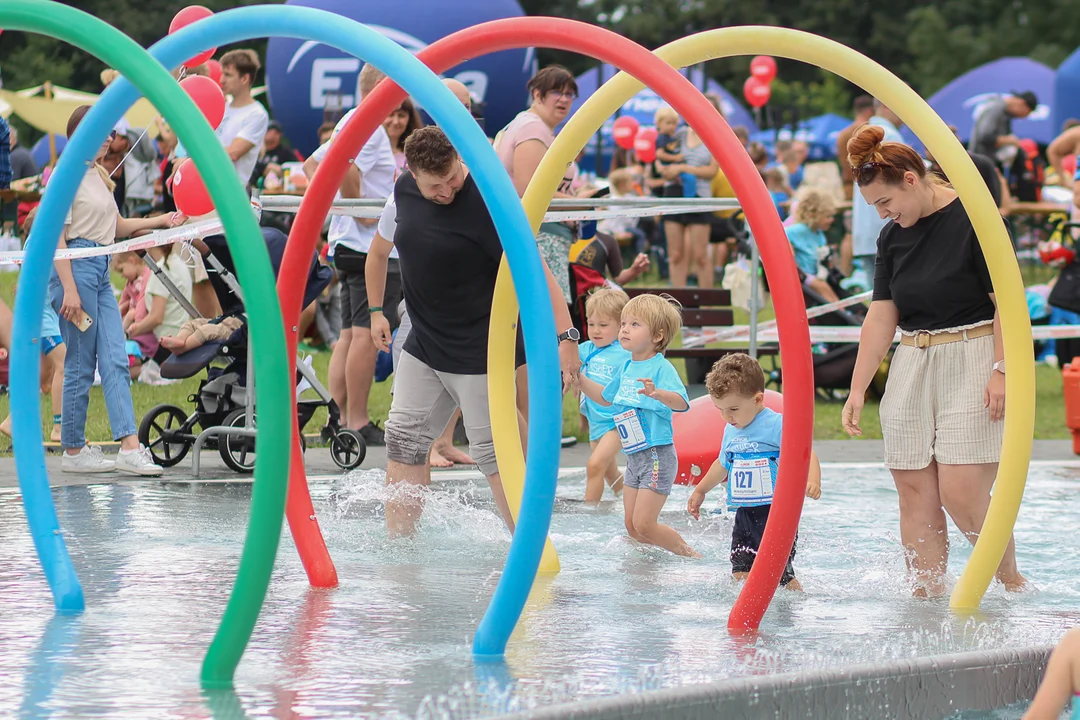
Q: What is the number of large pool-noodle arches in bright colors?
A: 4